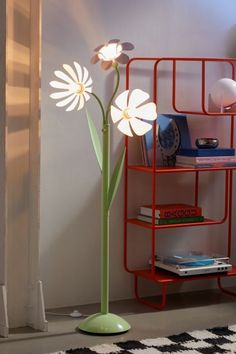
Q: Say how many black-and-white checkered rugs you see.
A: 1